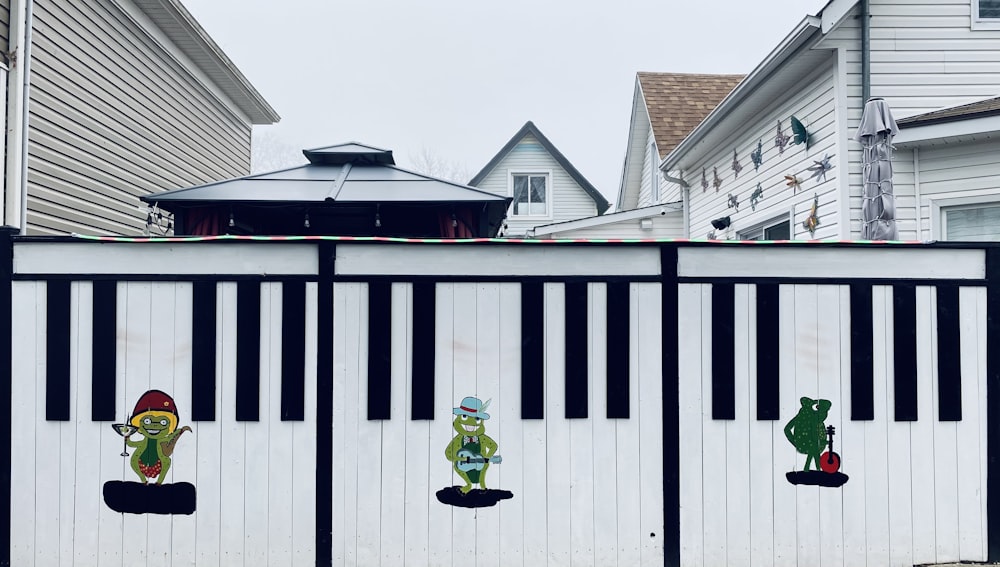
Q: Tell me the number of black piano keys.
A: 15